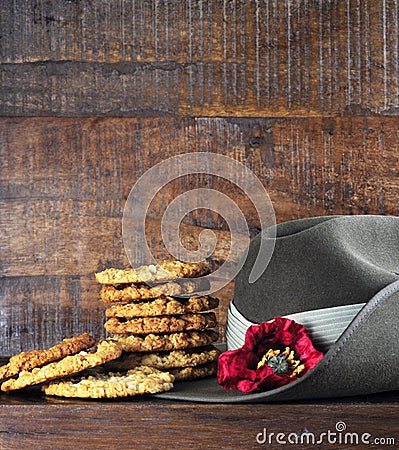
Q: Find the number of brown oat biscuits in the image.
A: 10